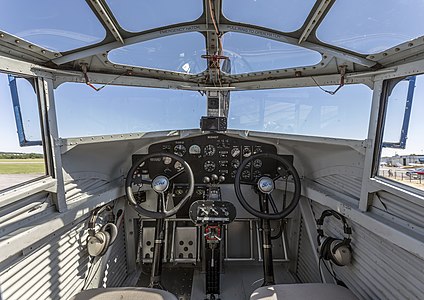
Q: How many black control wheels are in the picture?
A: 2